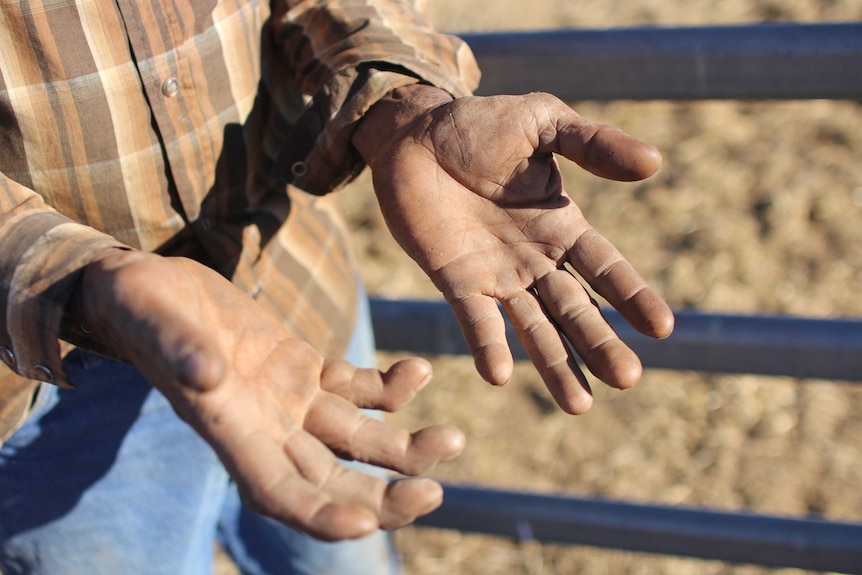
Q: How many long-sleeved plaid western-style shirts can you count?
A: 1